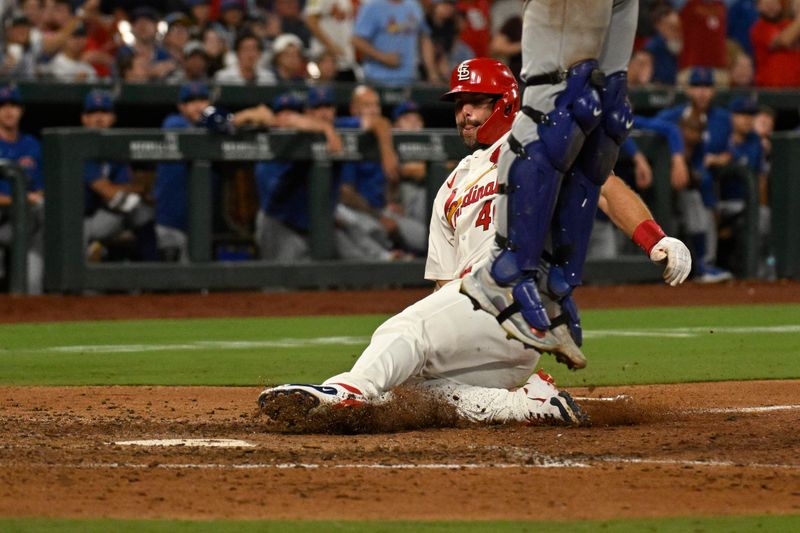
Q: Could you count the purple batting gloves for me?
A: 0